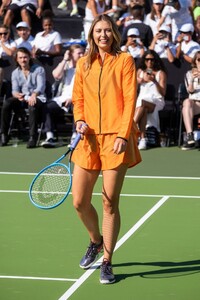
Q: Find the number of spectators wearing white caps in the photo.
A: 5